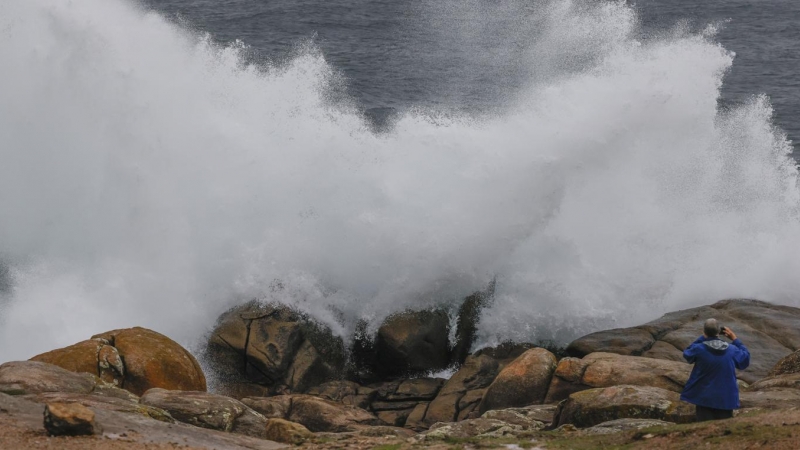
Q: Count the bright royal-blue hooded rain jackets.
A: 1